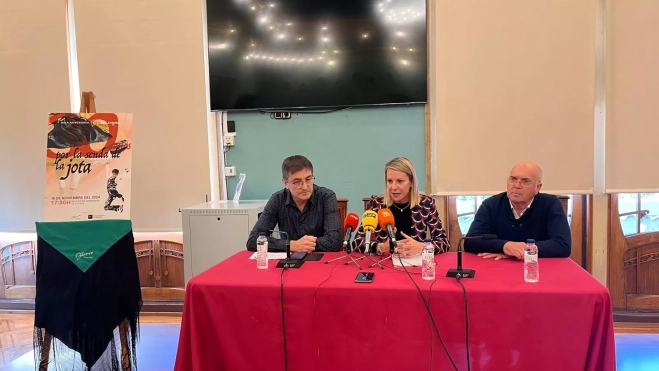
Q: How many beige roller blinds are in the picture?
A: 4